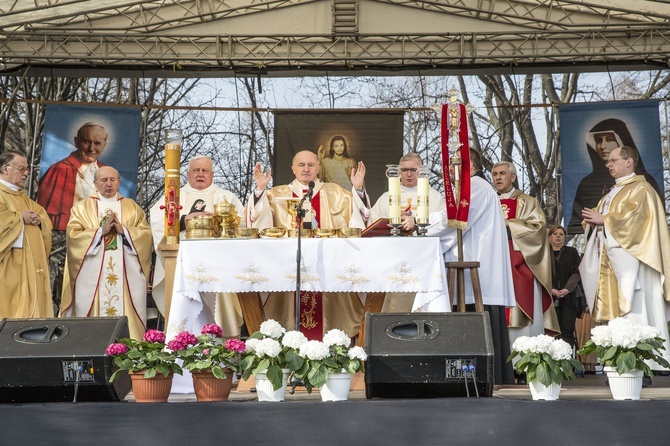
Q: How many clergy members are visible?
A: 8